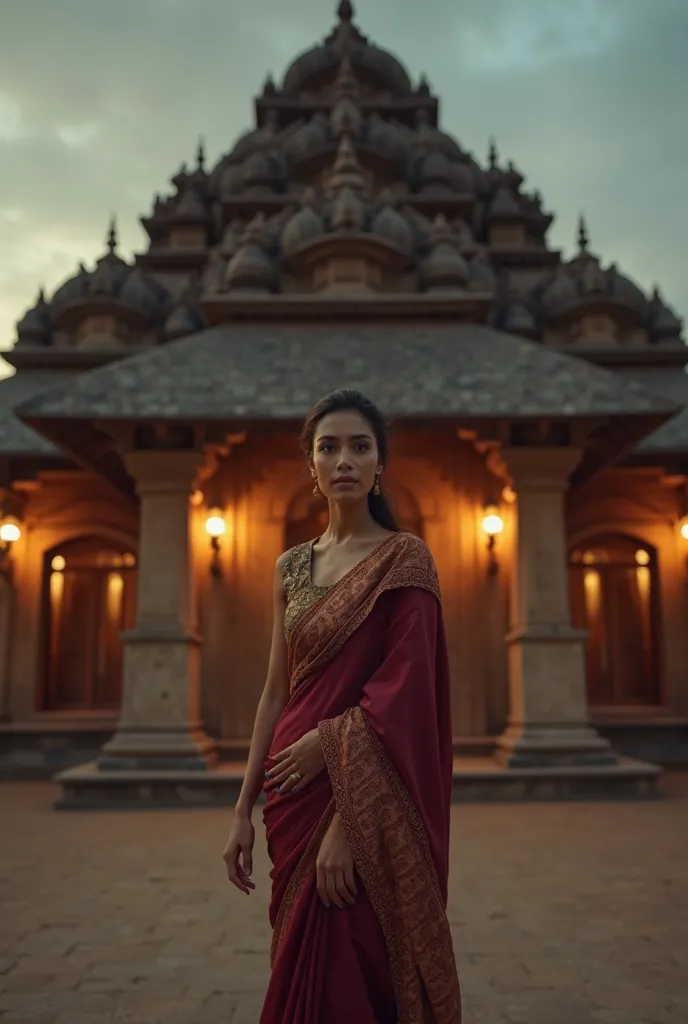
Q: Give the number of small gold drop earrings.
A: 2